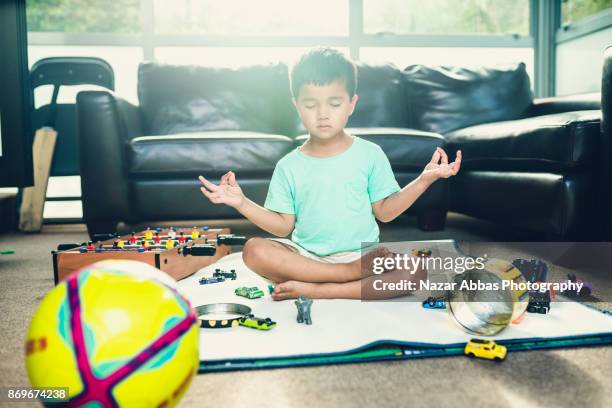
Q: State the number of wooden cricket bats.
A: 1